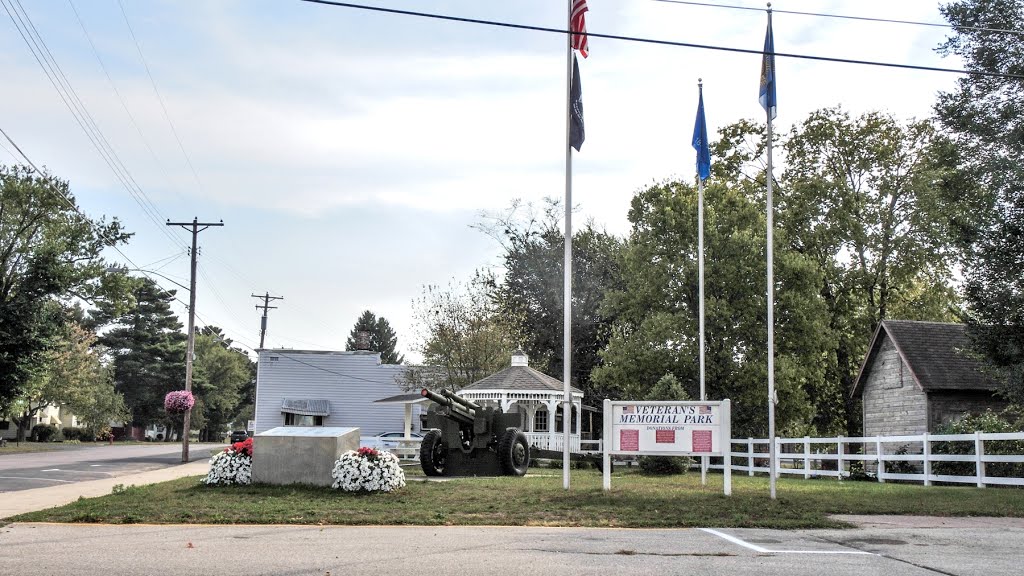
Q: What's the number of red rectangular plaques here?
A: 3